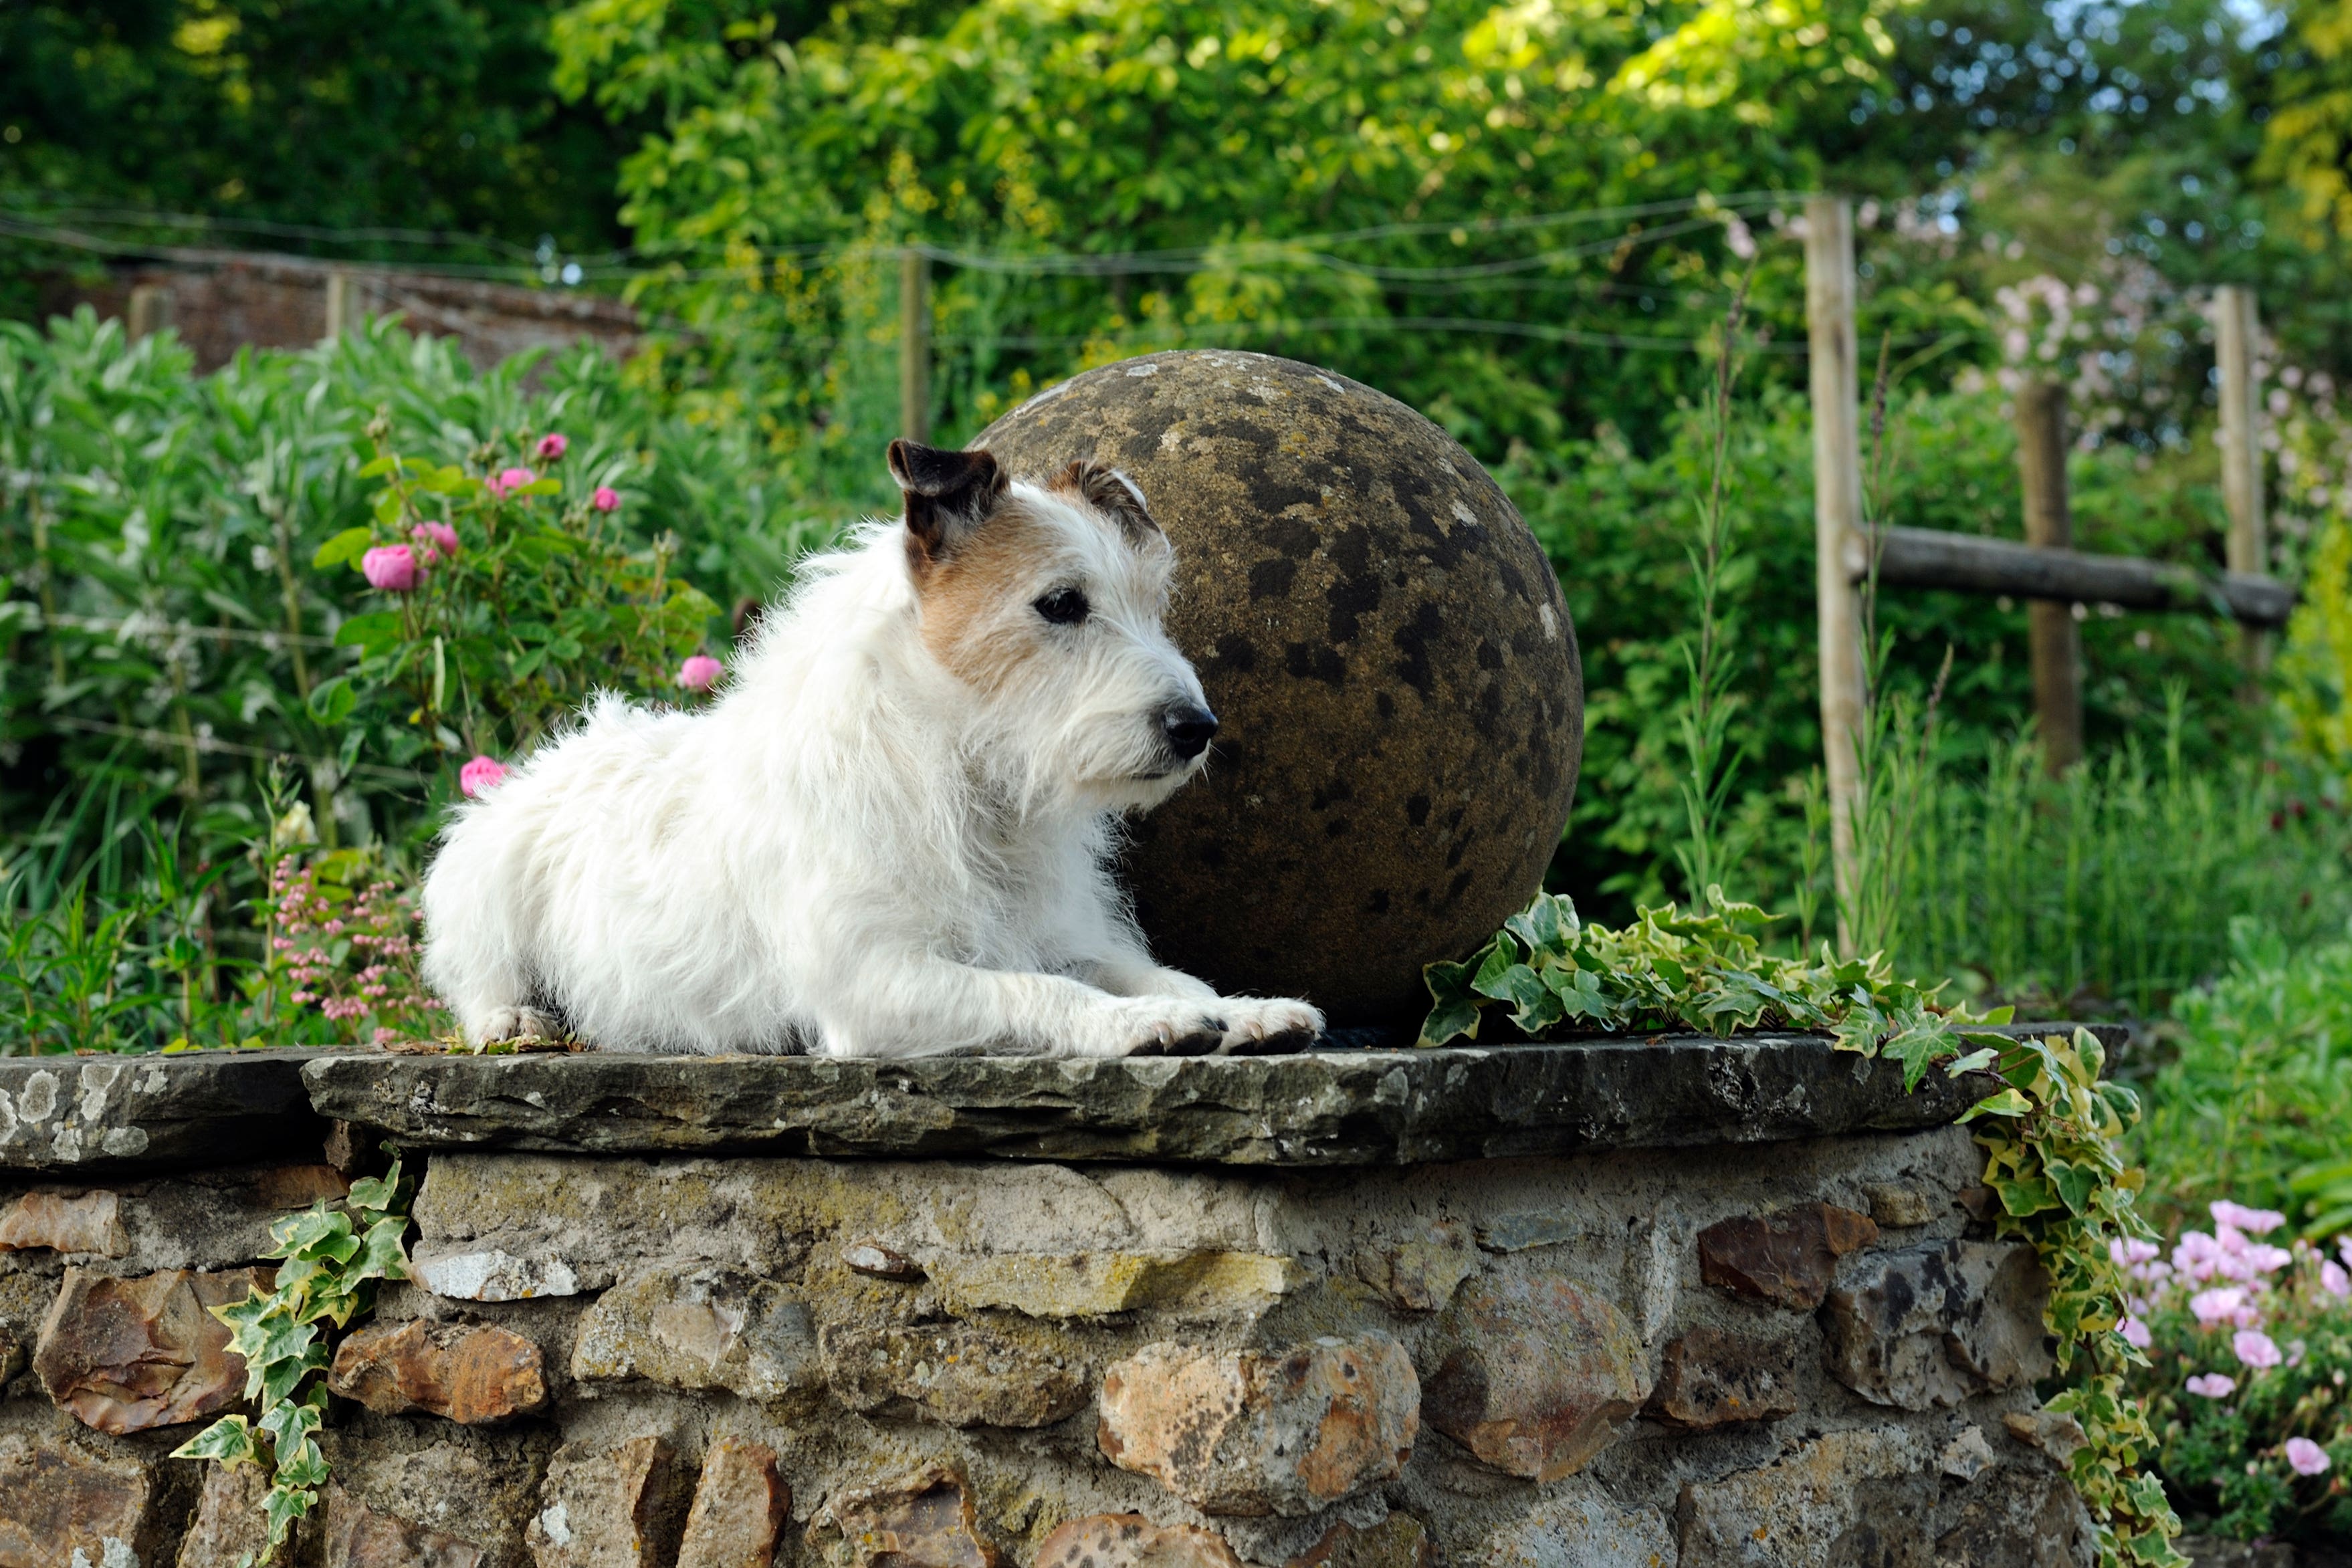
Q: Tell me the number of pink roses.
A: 7